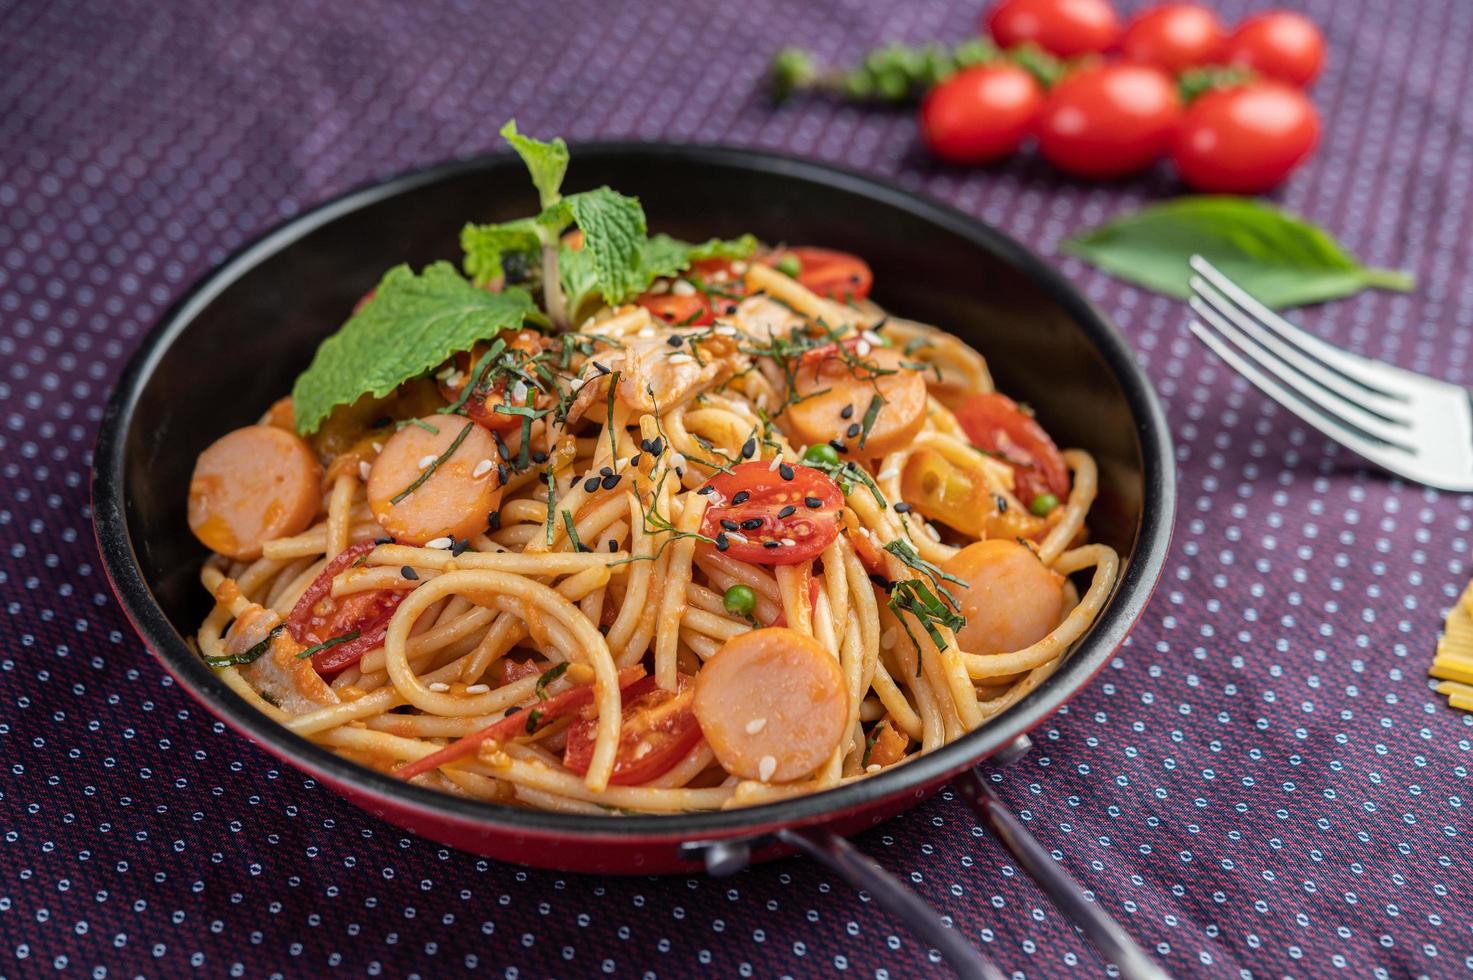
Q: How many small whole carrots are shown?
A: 0